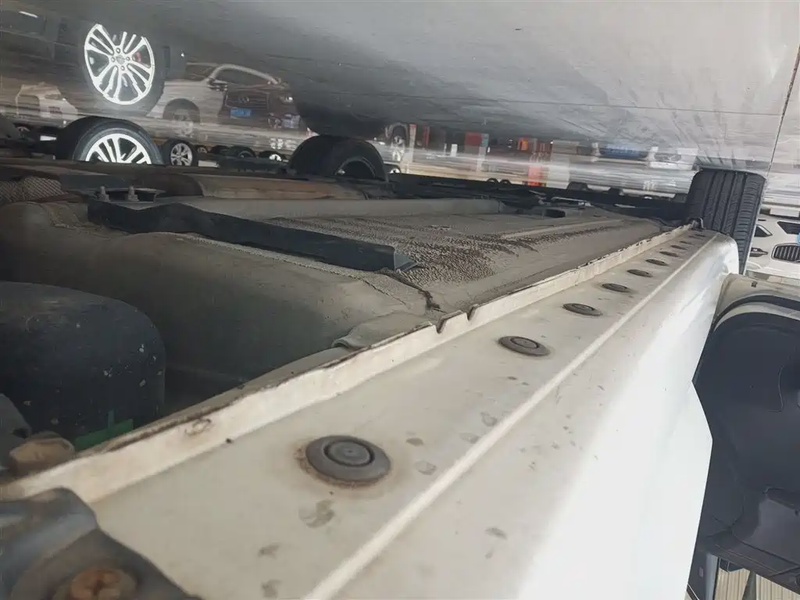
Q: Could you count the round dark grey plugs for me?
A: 11